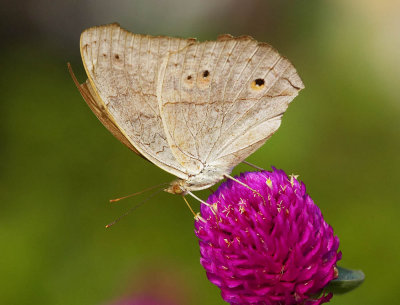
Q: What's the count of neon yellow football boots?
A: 0